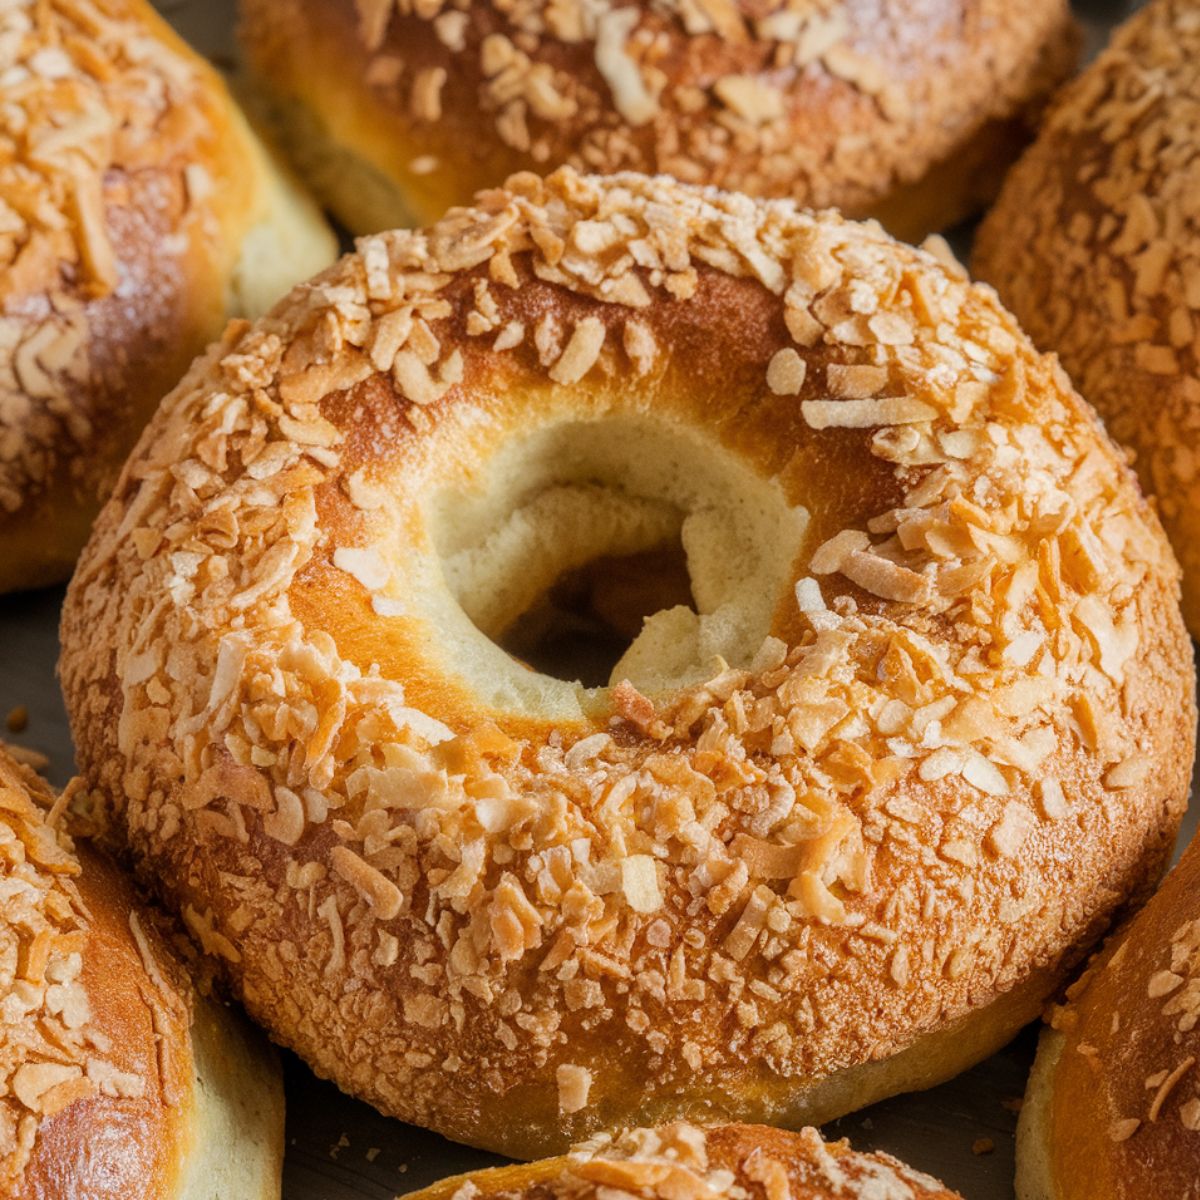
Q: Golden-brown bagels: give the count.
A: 7